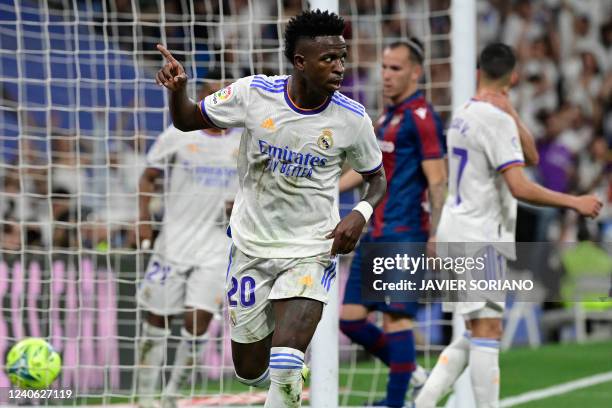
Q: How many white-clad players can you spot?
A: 3